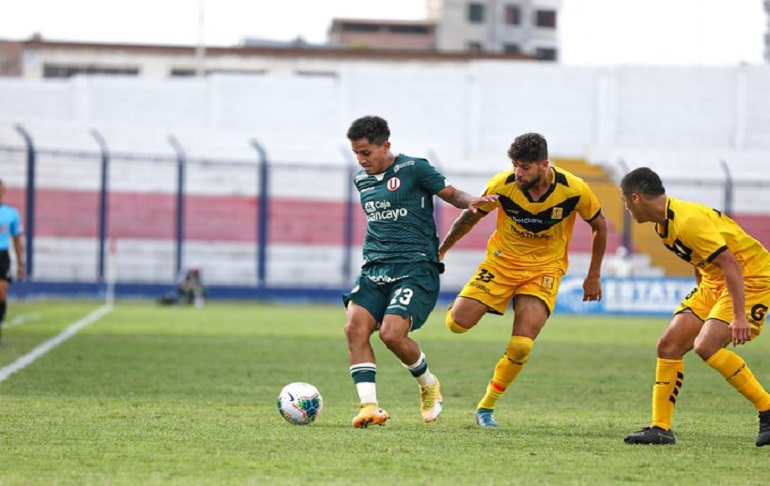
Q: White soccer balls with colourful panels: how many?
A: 1